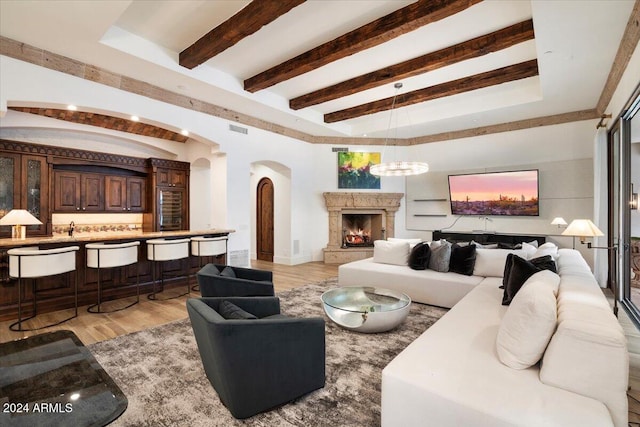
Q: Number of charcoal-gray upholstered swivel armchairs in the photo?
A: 2